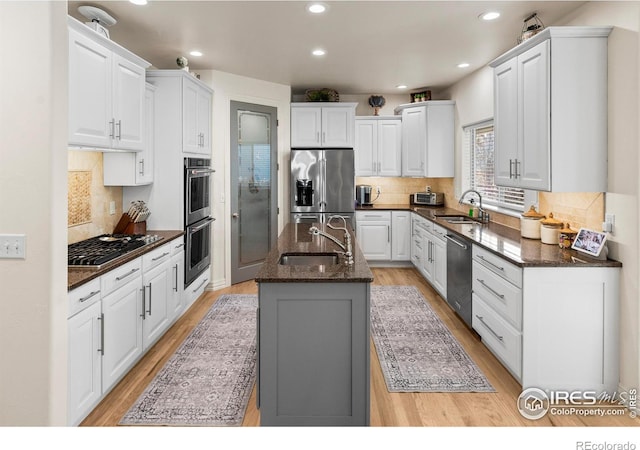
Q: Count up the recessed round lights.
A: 7